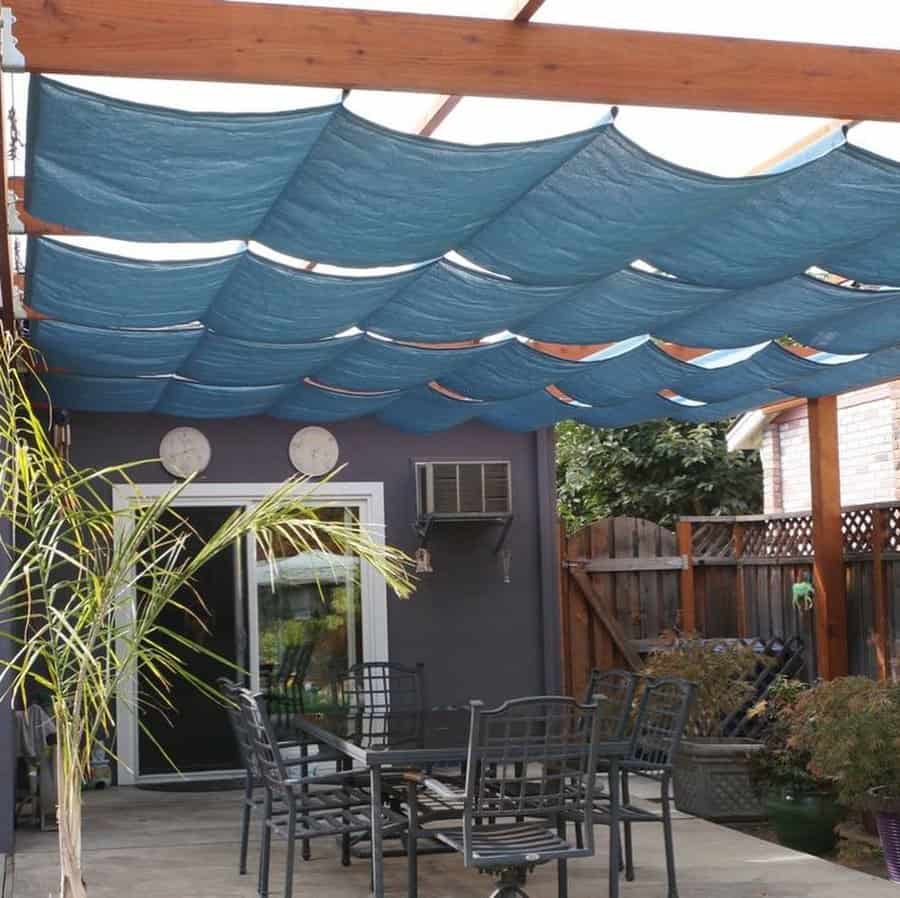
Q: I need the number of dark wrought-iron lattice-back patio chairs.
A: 6